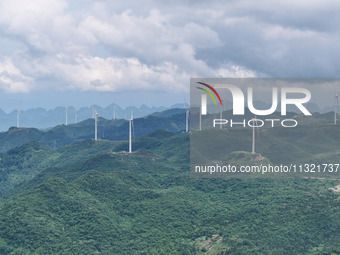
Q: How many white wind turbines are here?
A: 12